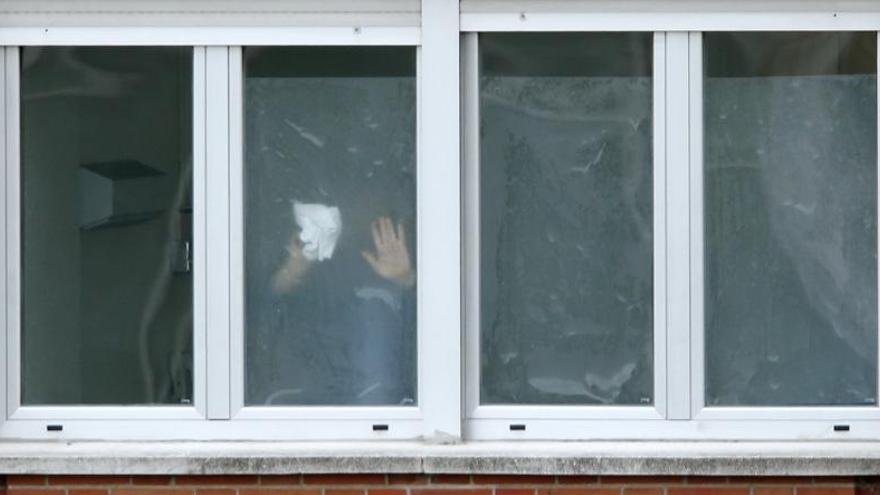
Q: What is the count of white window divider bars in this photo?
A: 3